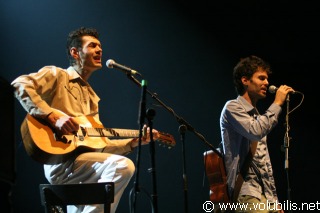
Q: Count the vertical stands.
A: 4